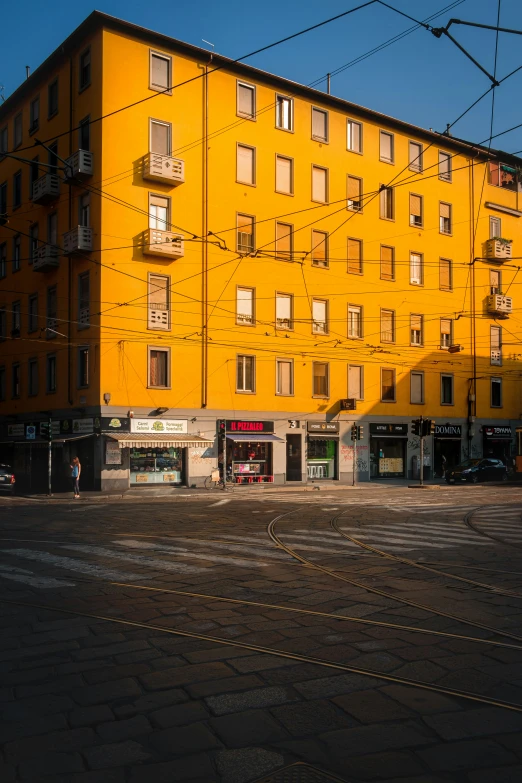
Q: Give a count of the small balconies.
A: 8